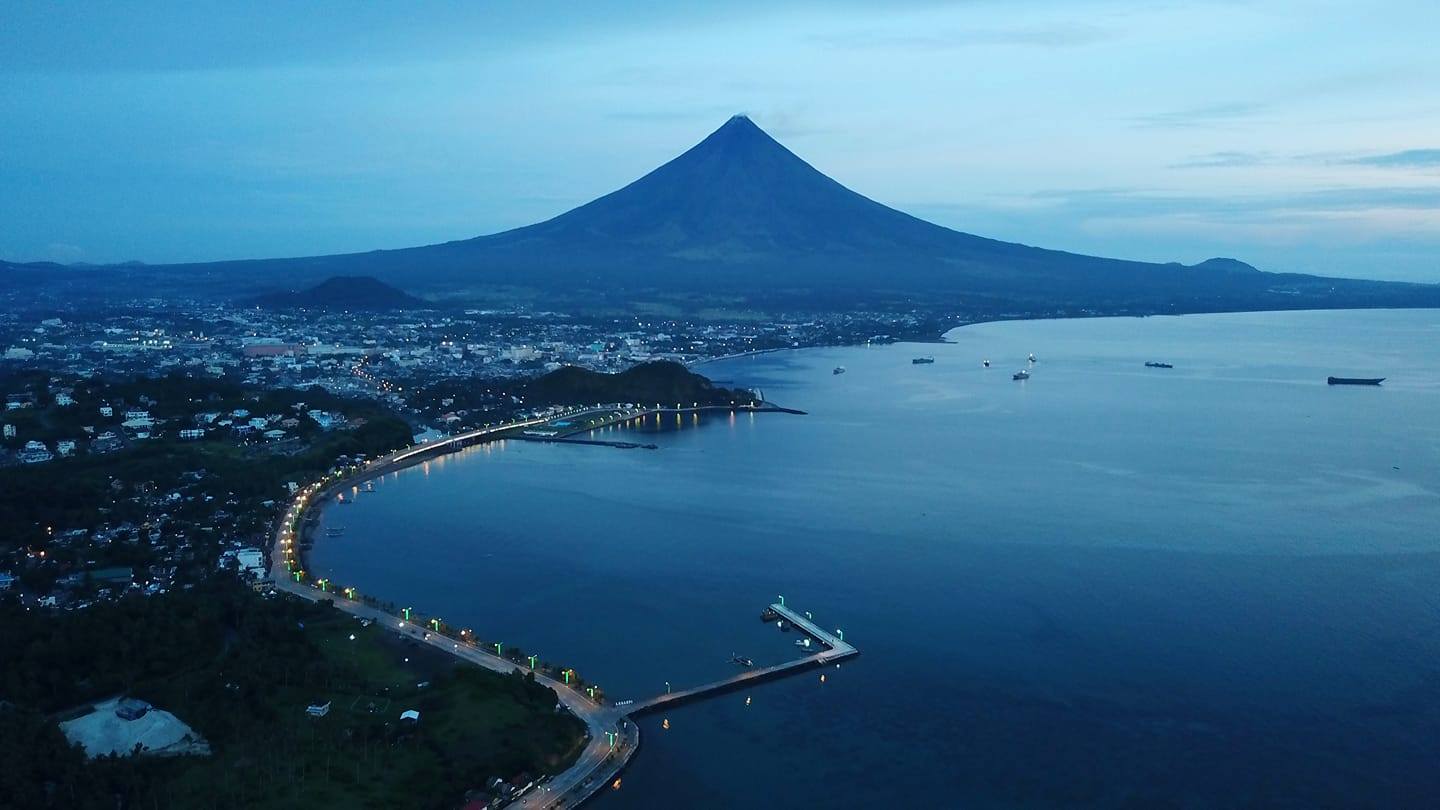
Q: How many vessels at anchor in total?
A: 7